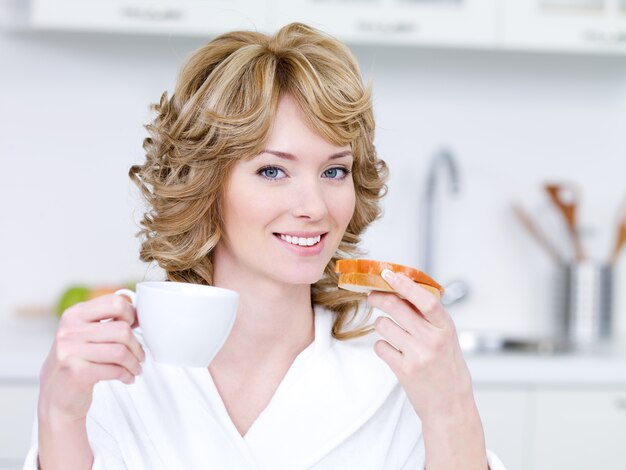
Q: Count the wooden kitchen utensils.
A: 3